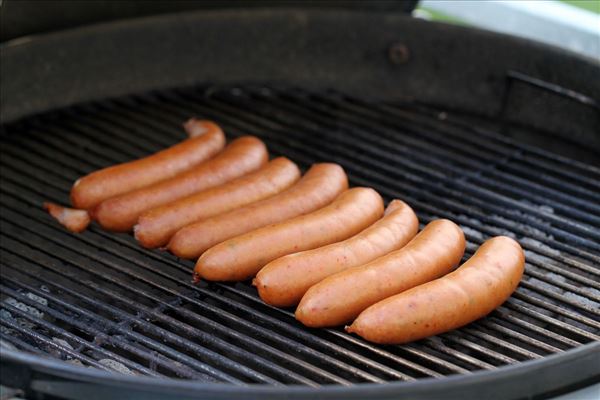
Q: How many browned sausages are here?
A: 8